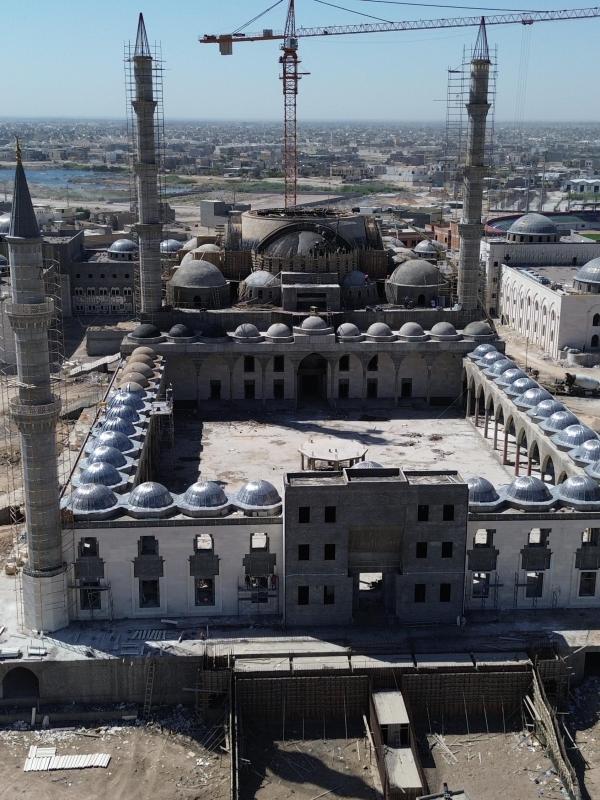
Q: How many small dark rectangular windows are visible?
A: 12